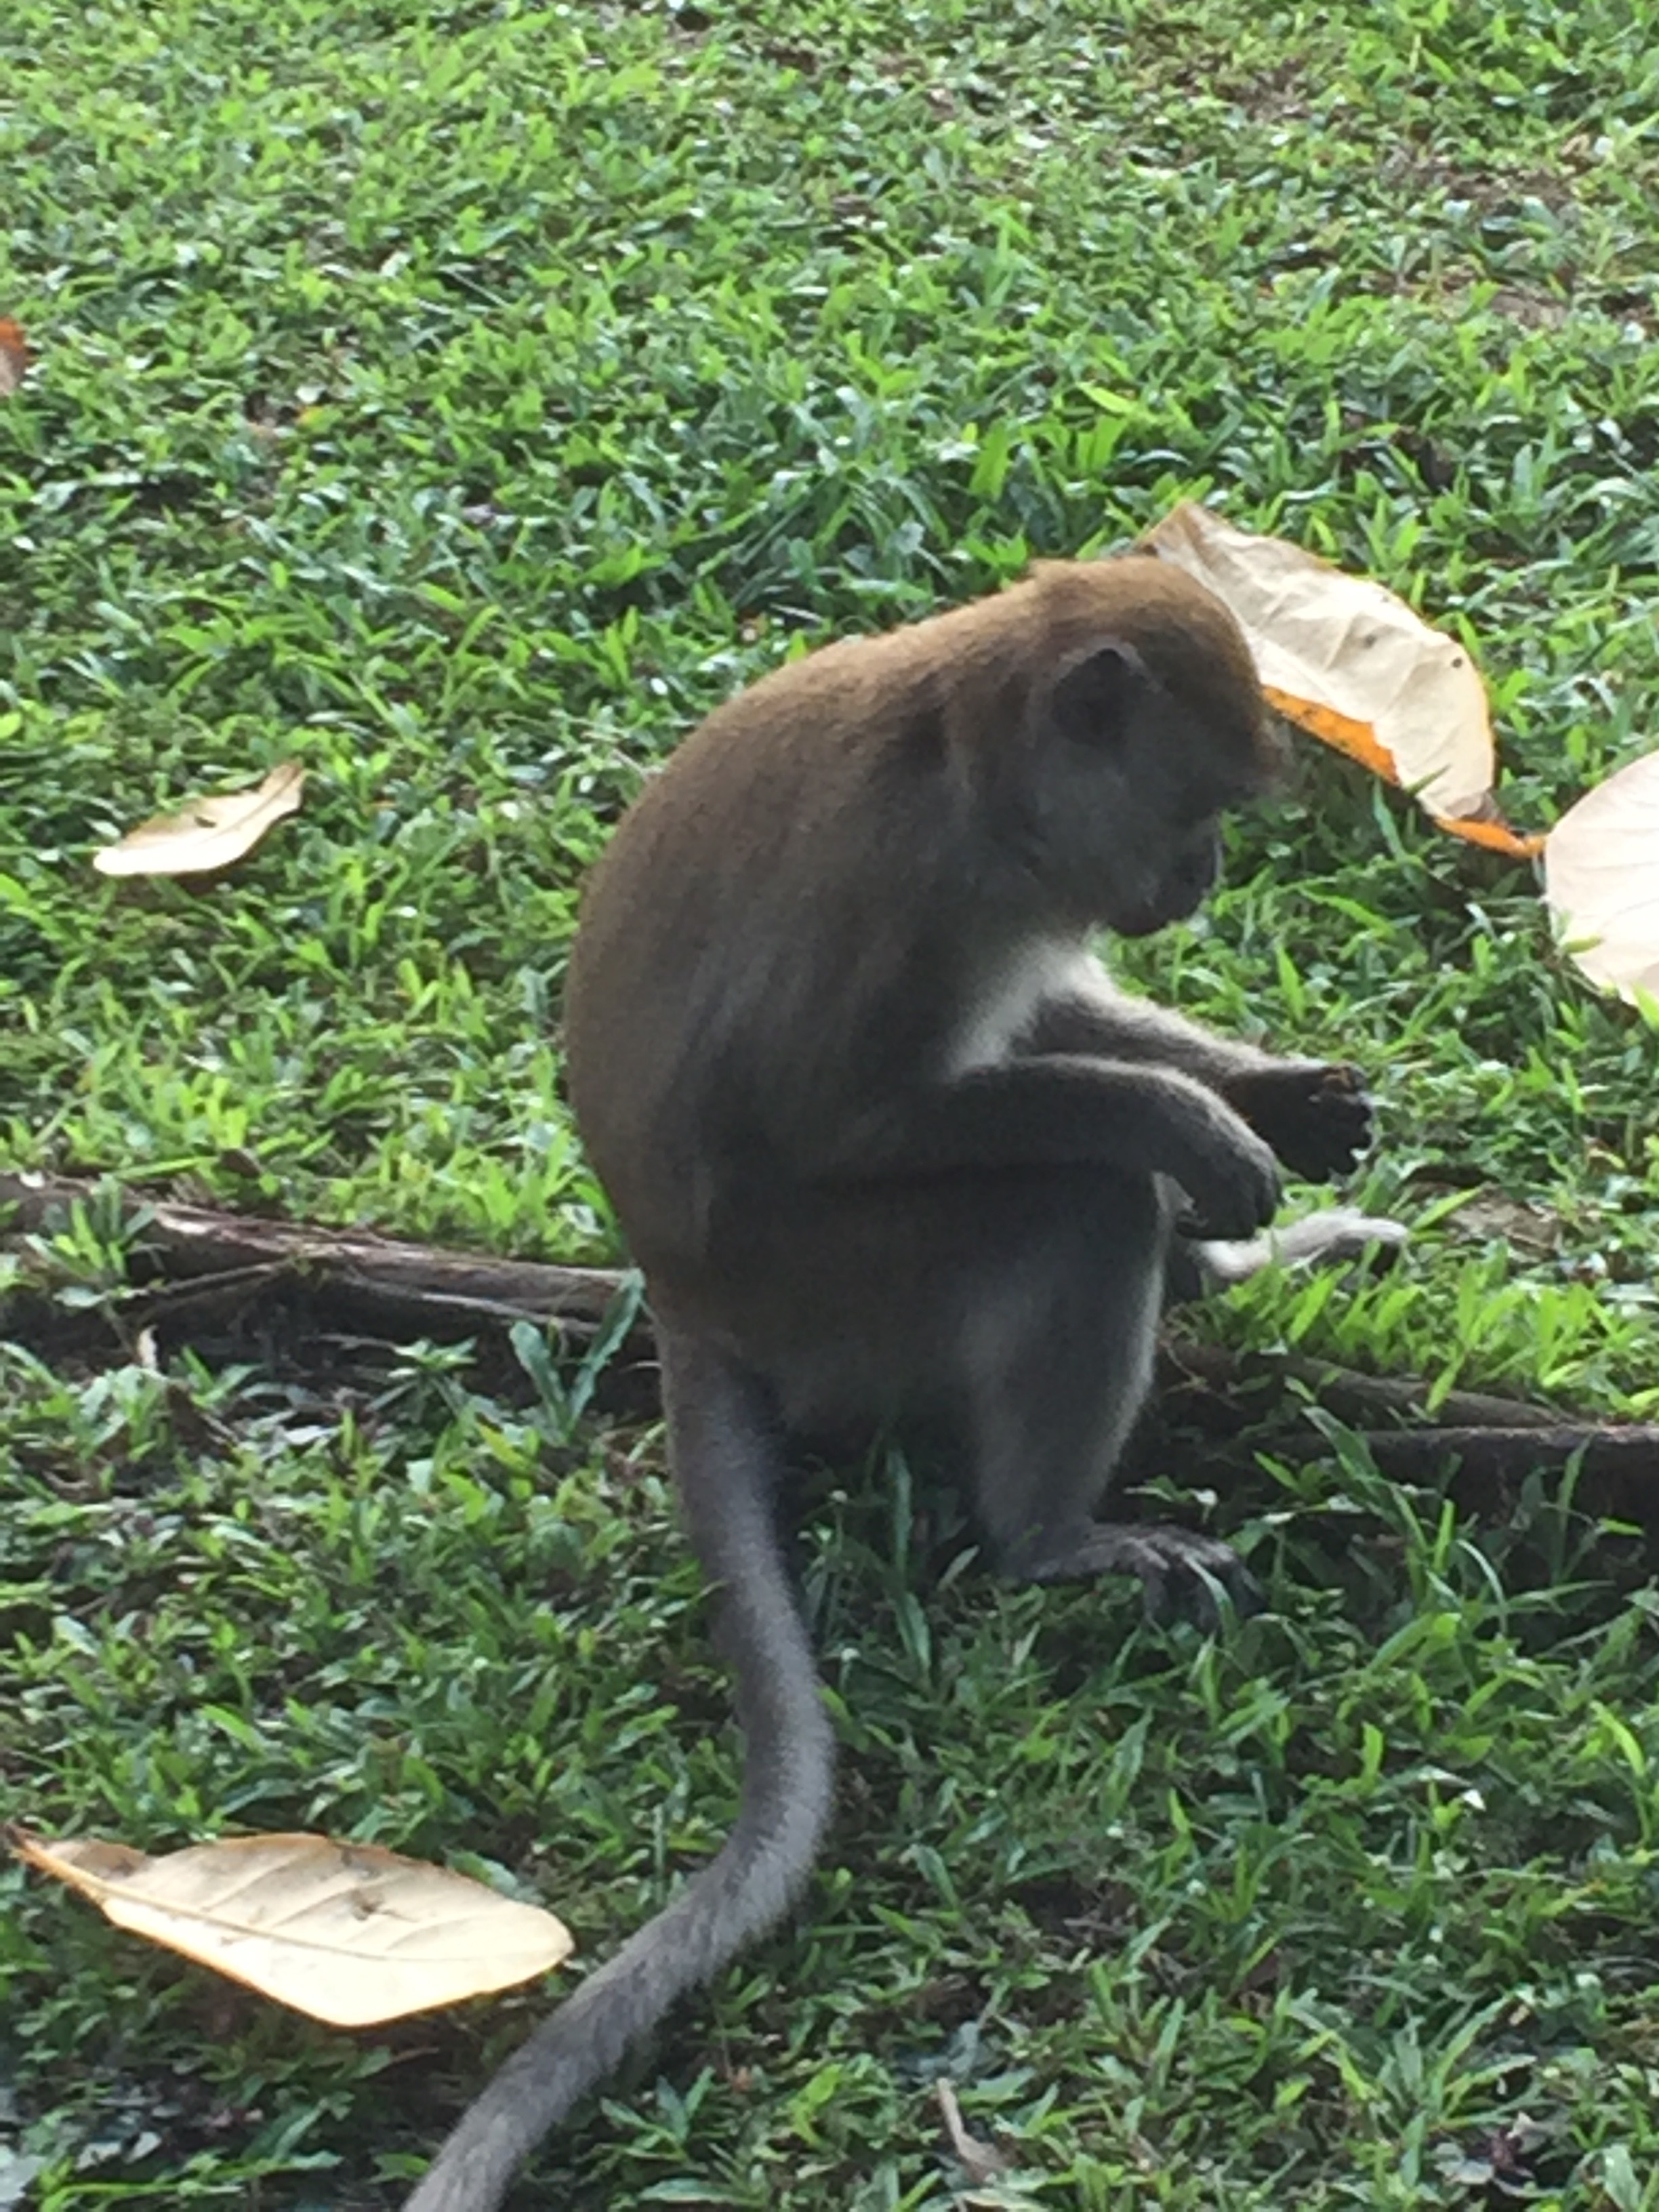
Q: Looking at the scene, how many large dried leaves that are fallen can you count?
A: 4